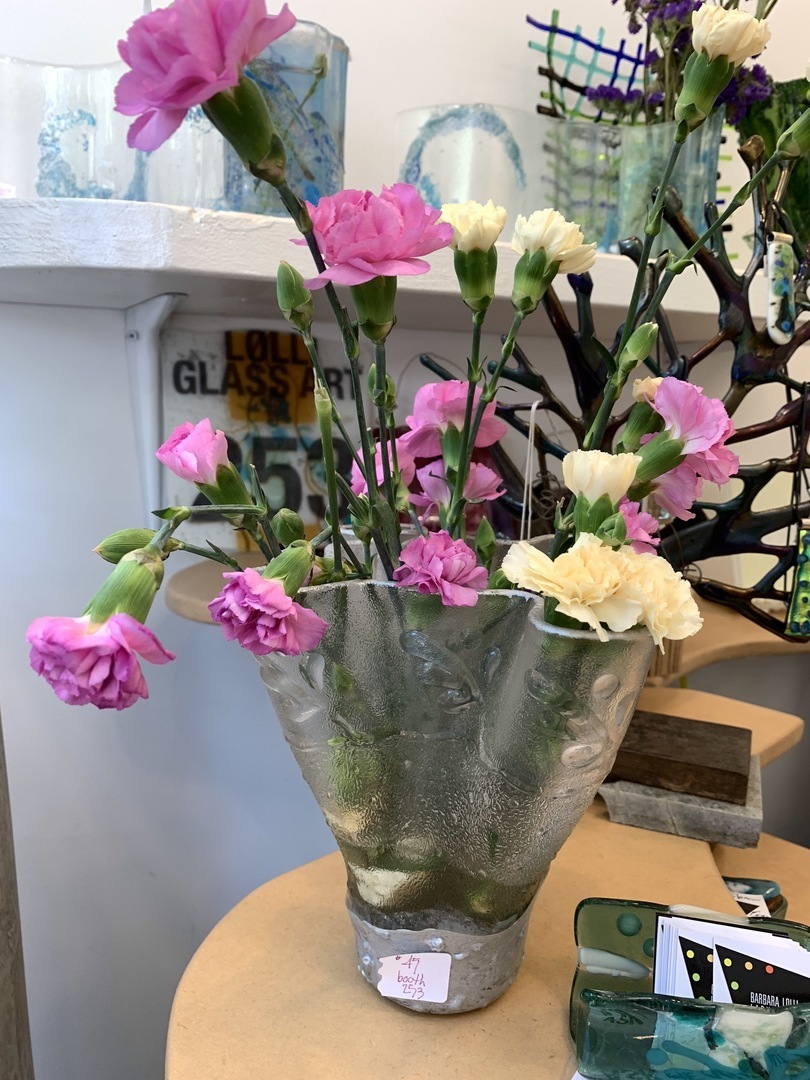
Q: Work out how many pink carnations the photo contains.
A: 12